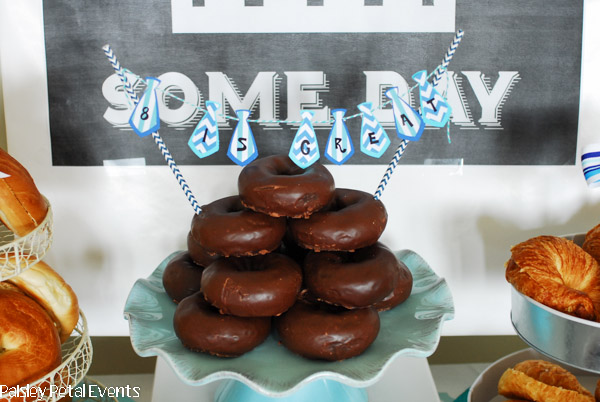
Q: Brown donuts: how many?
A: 10